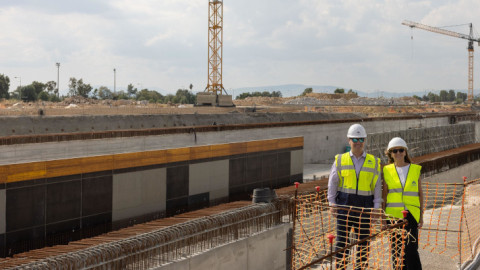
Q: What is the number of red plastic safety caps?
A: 5